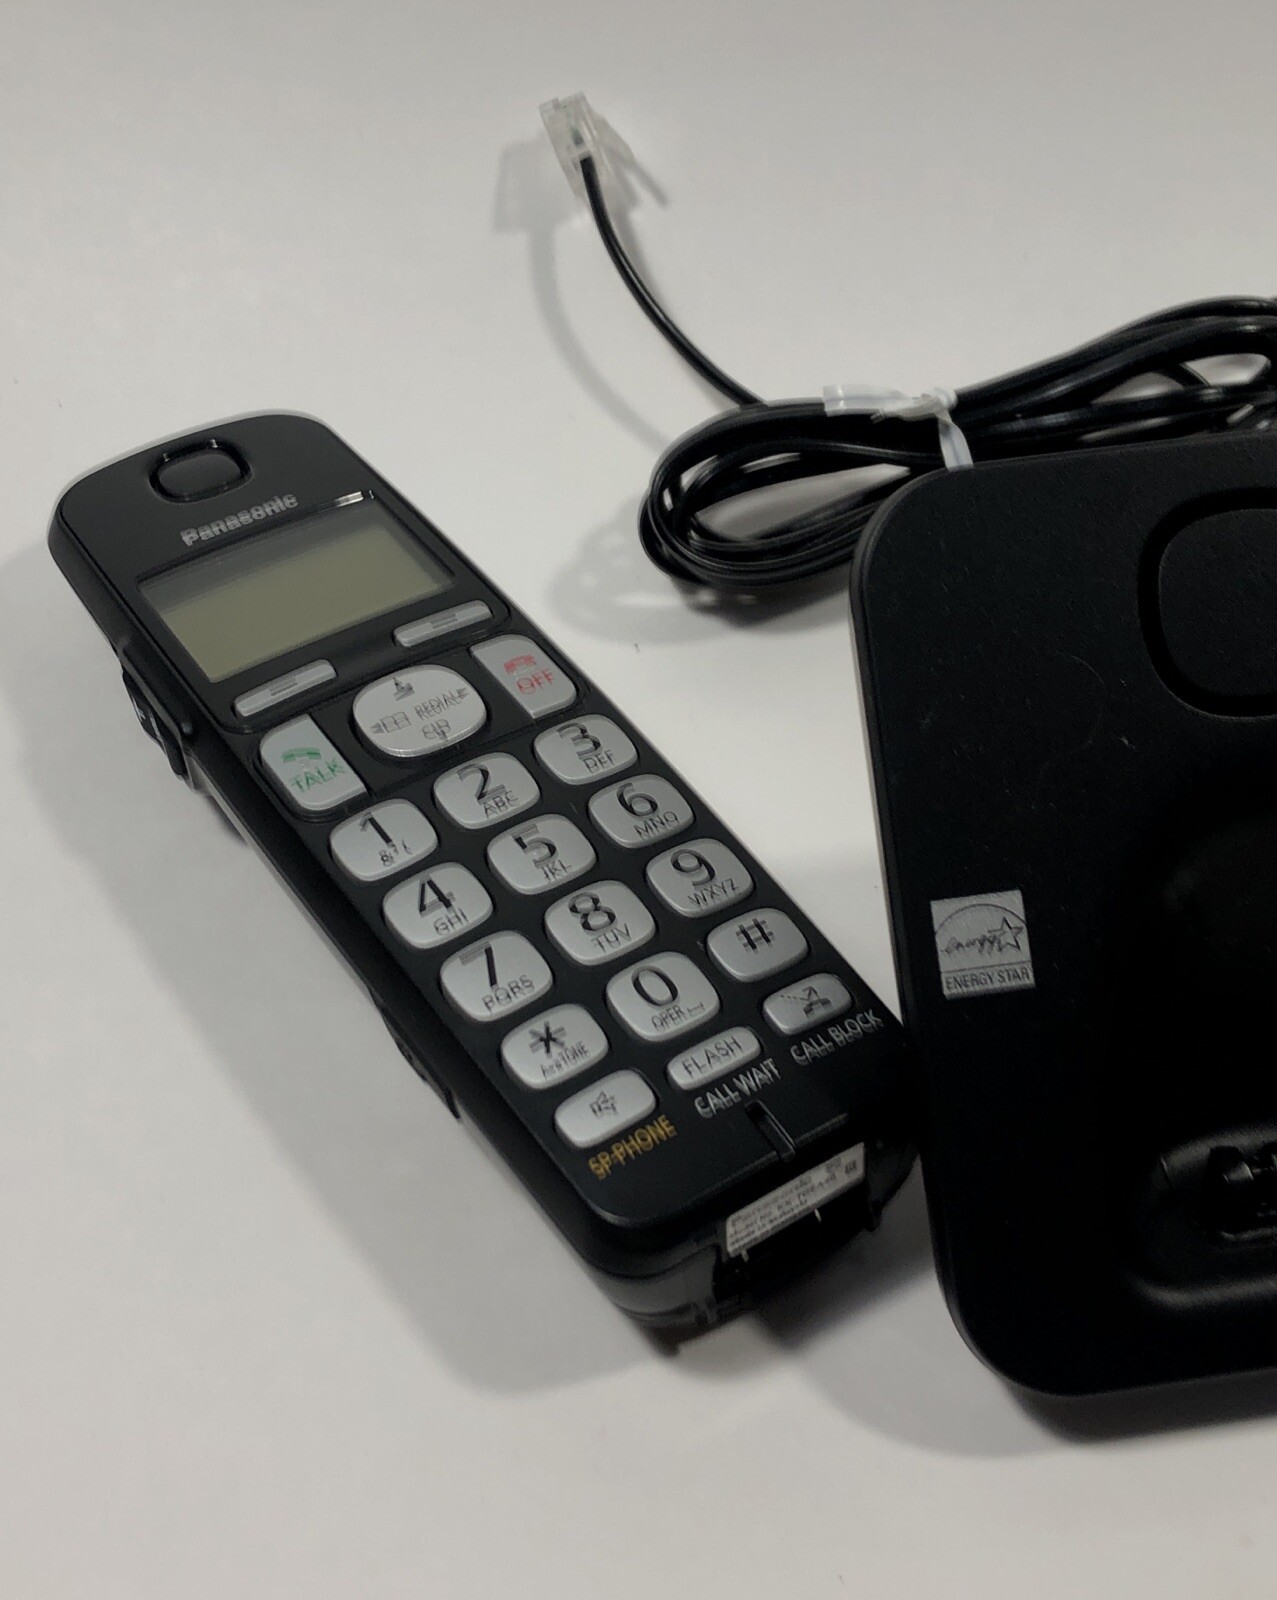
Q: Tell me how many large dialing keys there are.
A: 12